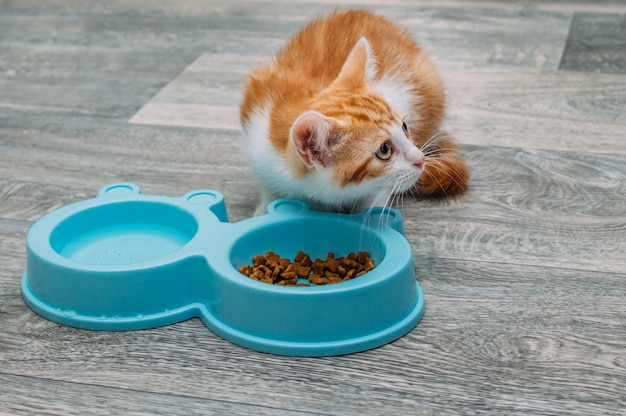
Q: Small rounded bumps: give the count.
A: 4